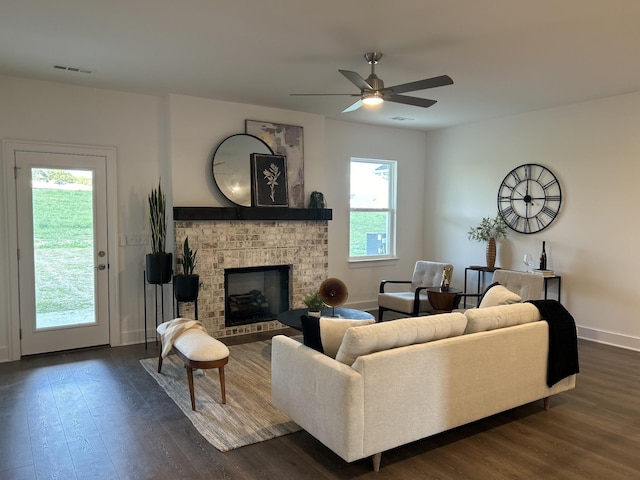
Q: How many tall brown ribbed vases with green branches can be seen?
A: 1